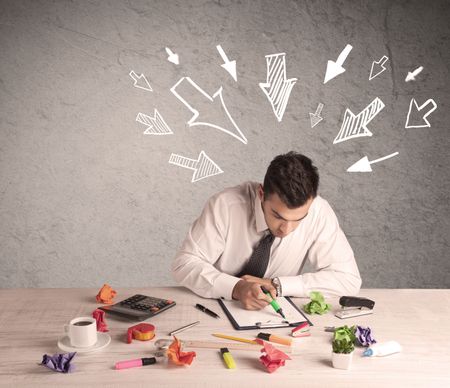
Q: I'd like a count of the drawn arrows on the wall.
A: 14